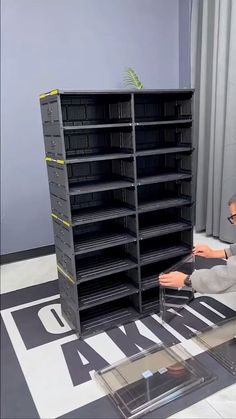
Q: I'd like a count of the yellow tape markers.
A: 4